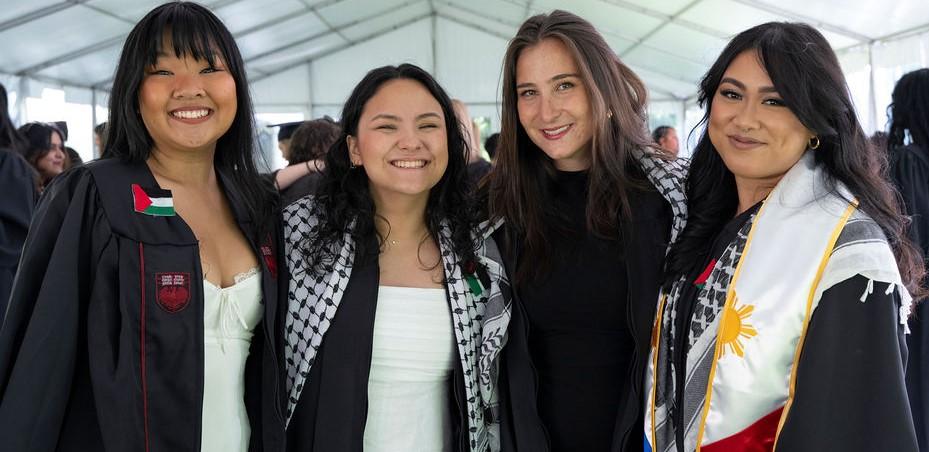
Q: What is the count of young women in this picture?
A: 4